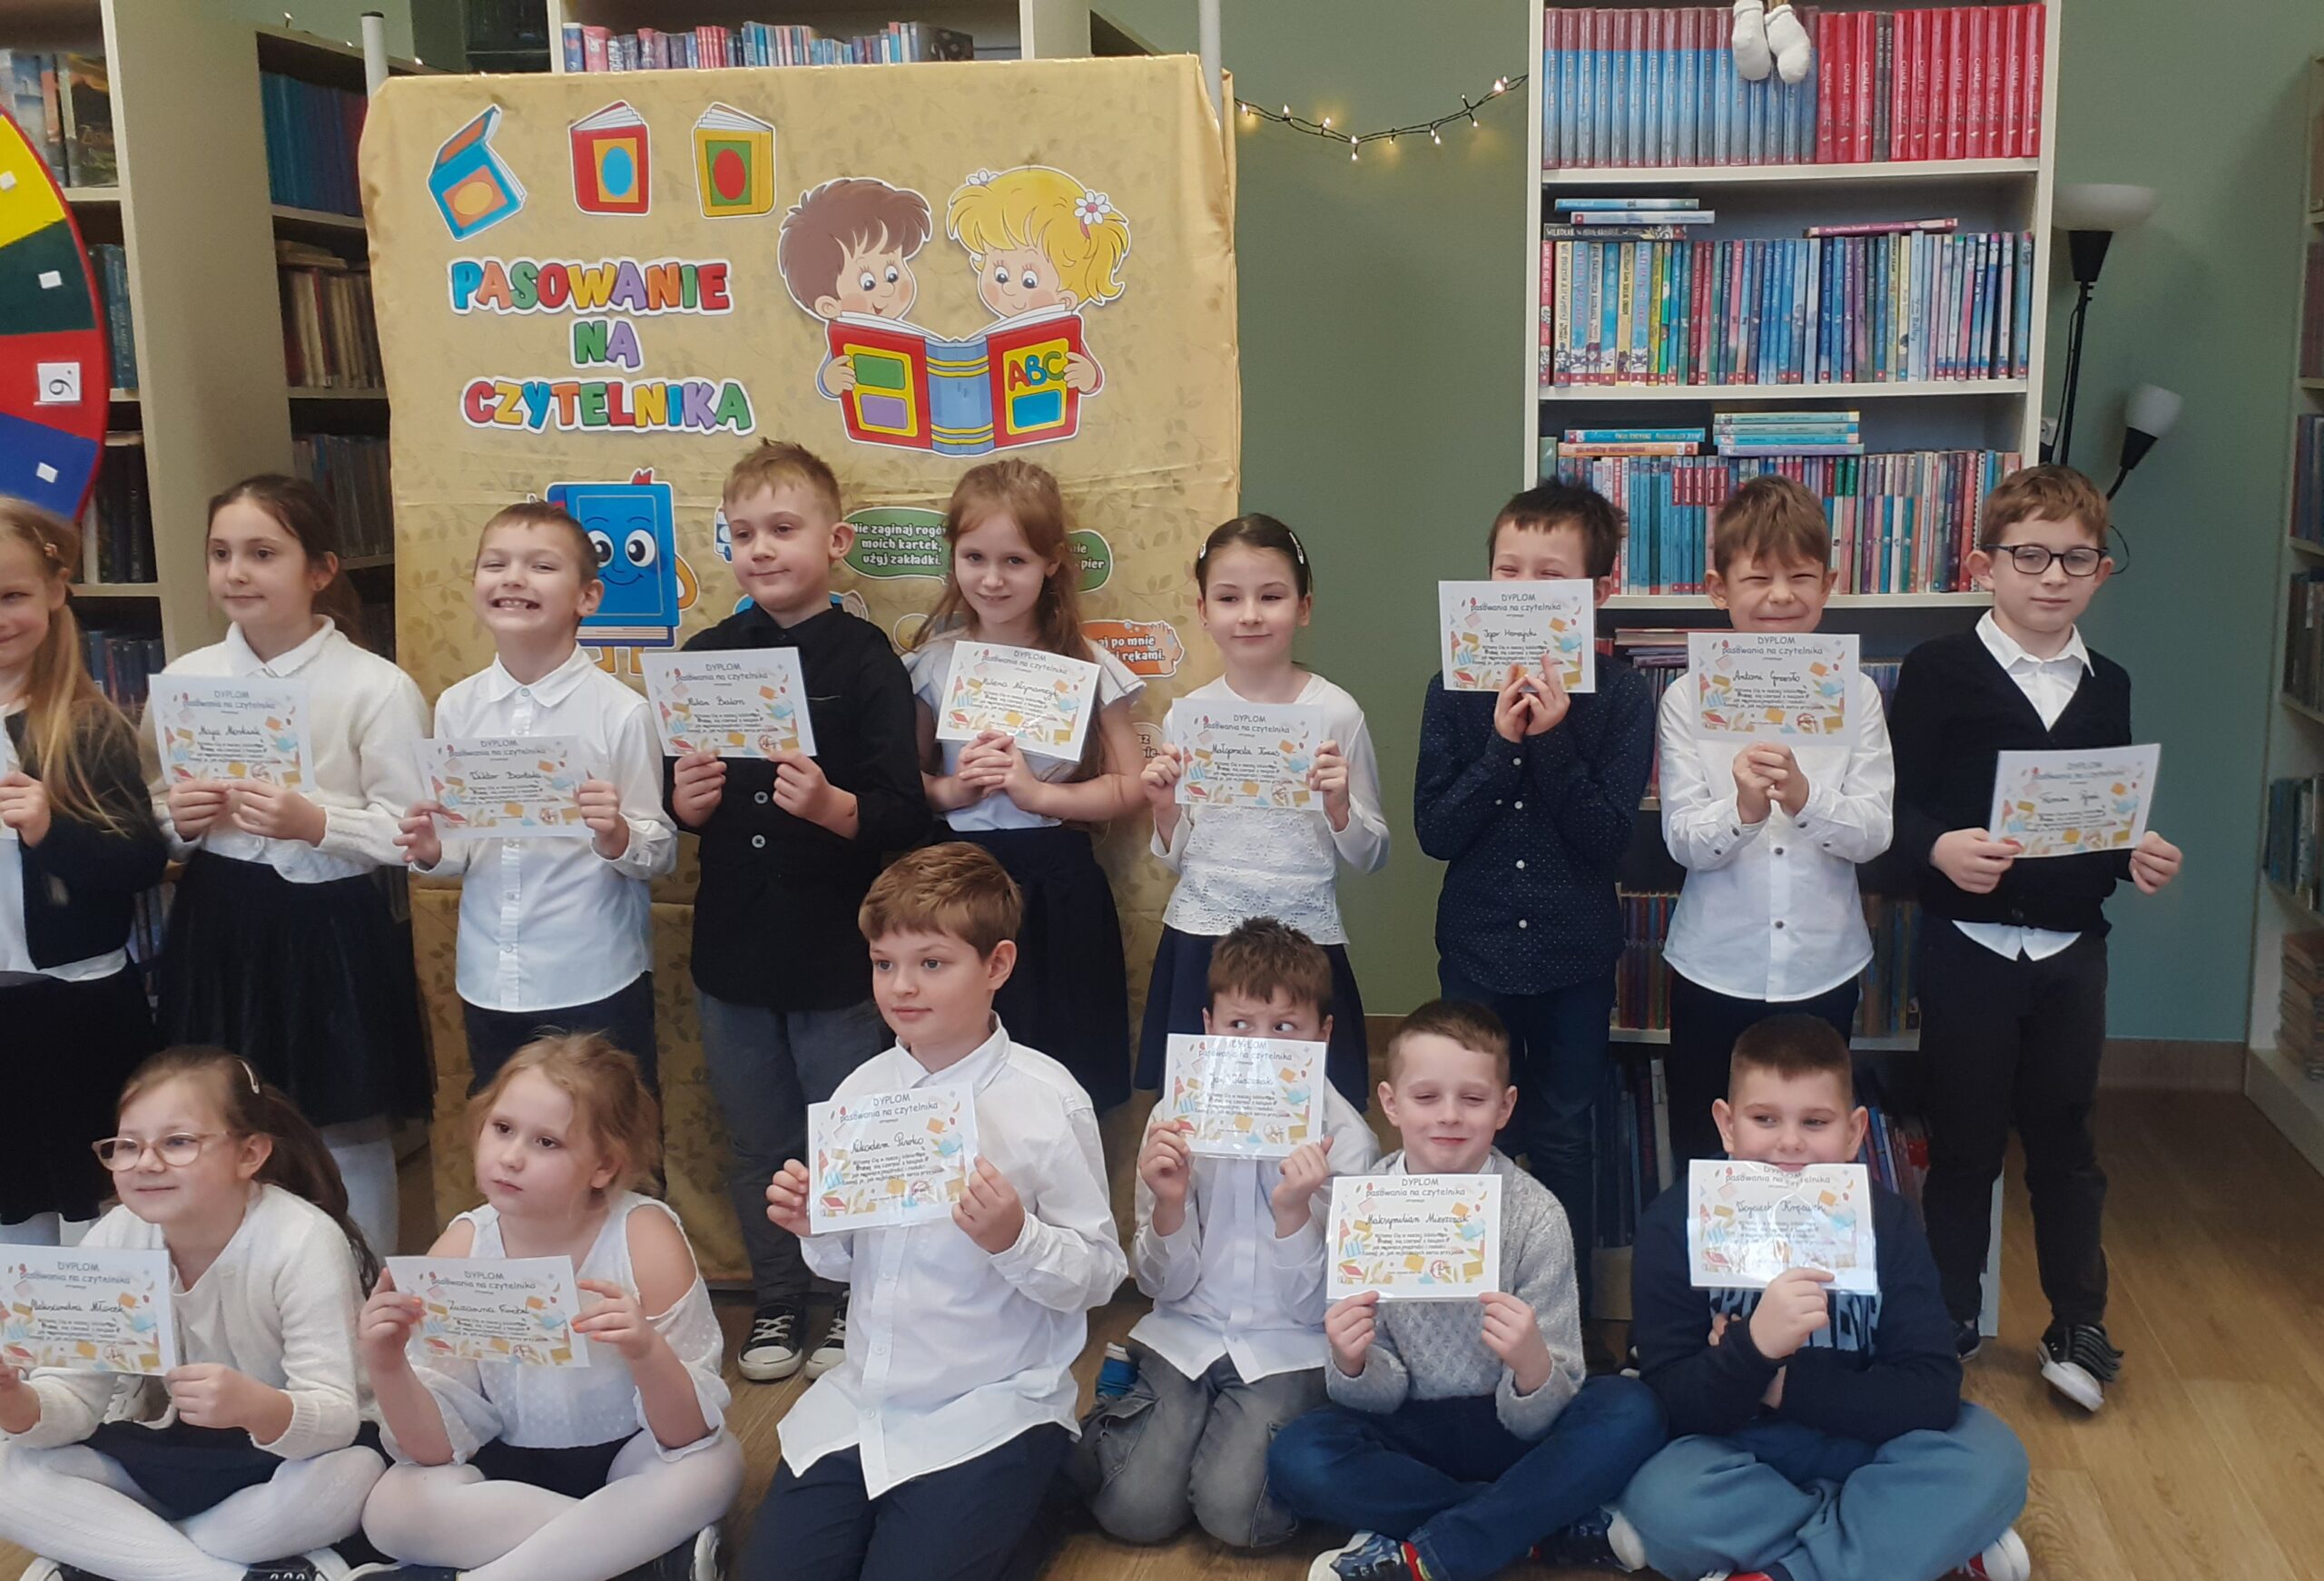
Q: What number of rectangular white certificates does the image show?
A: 14